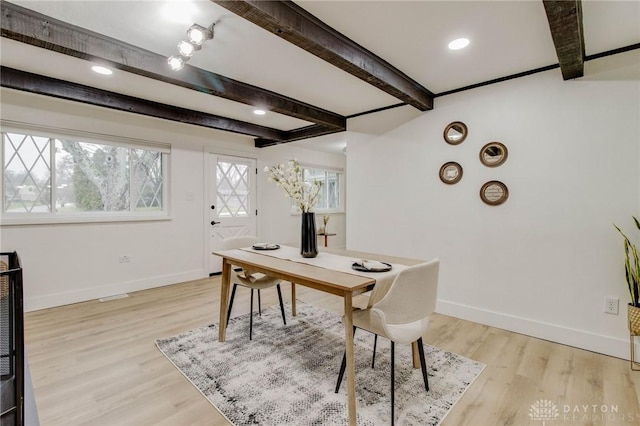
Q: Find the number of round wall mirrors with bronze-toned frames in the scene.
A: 4